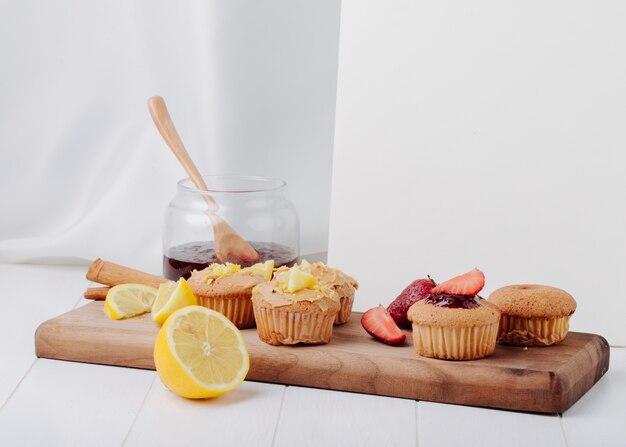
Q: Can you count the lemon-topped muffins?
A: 3